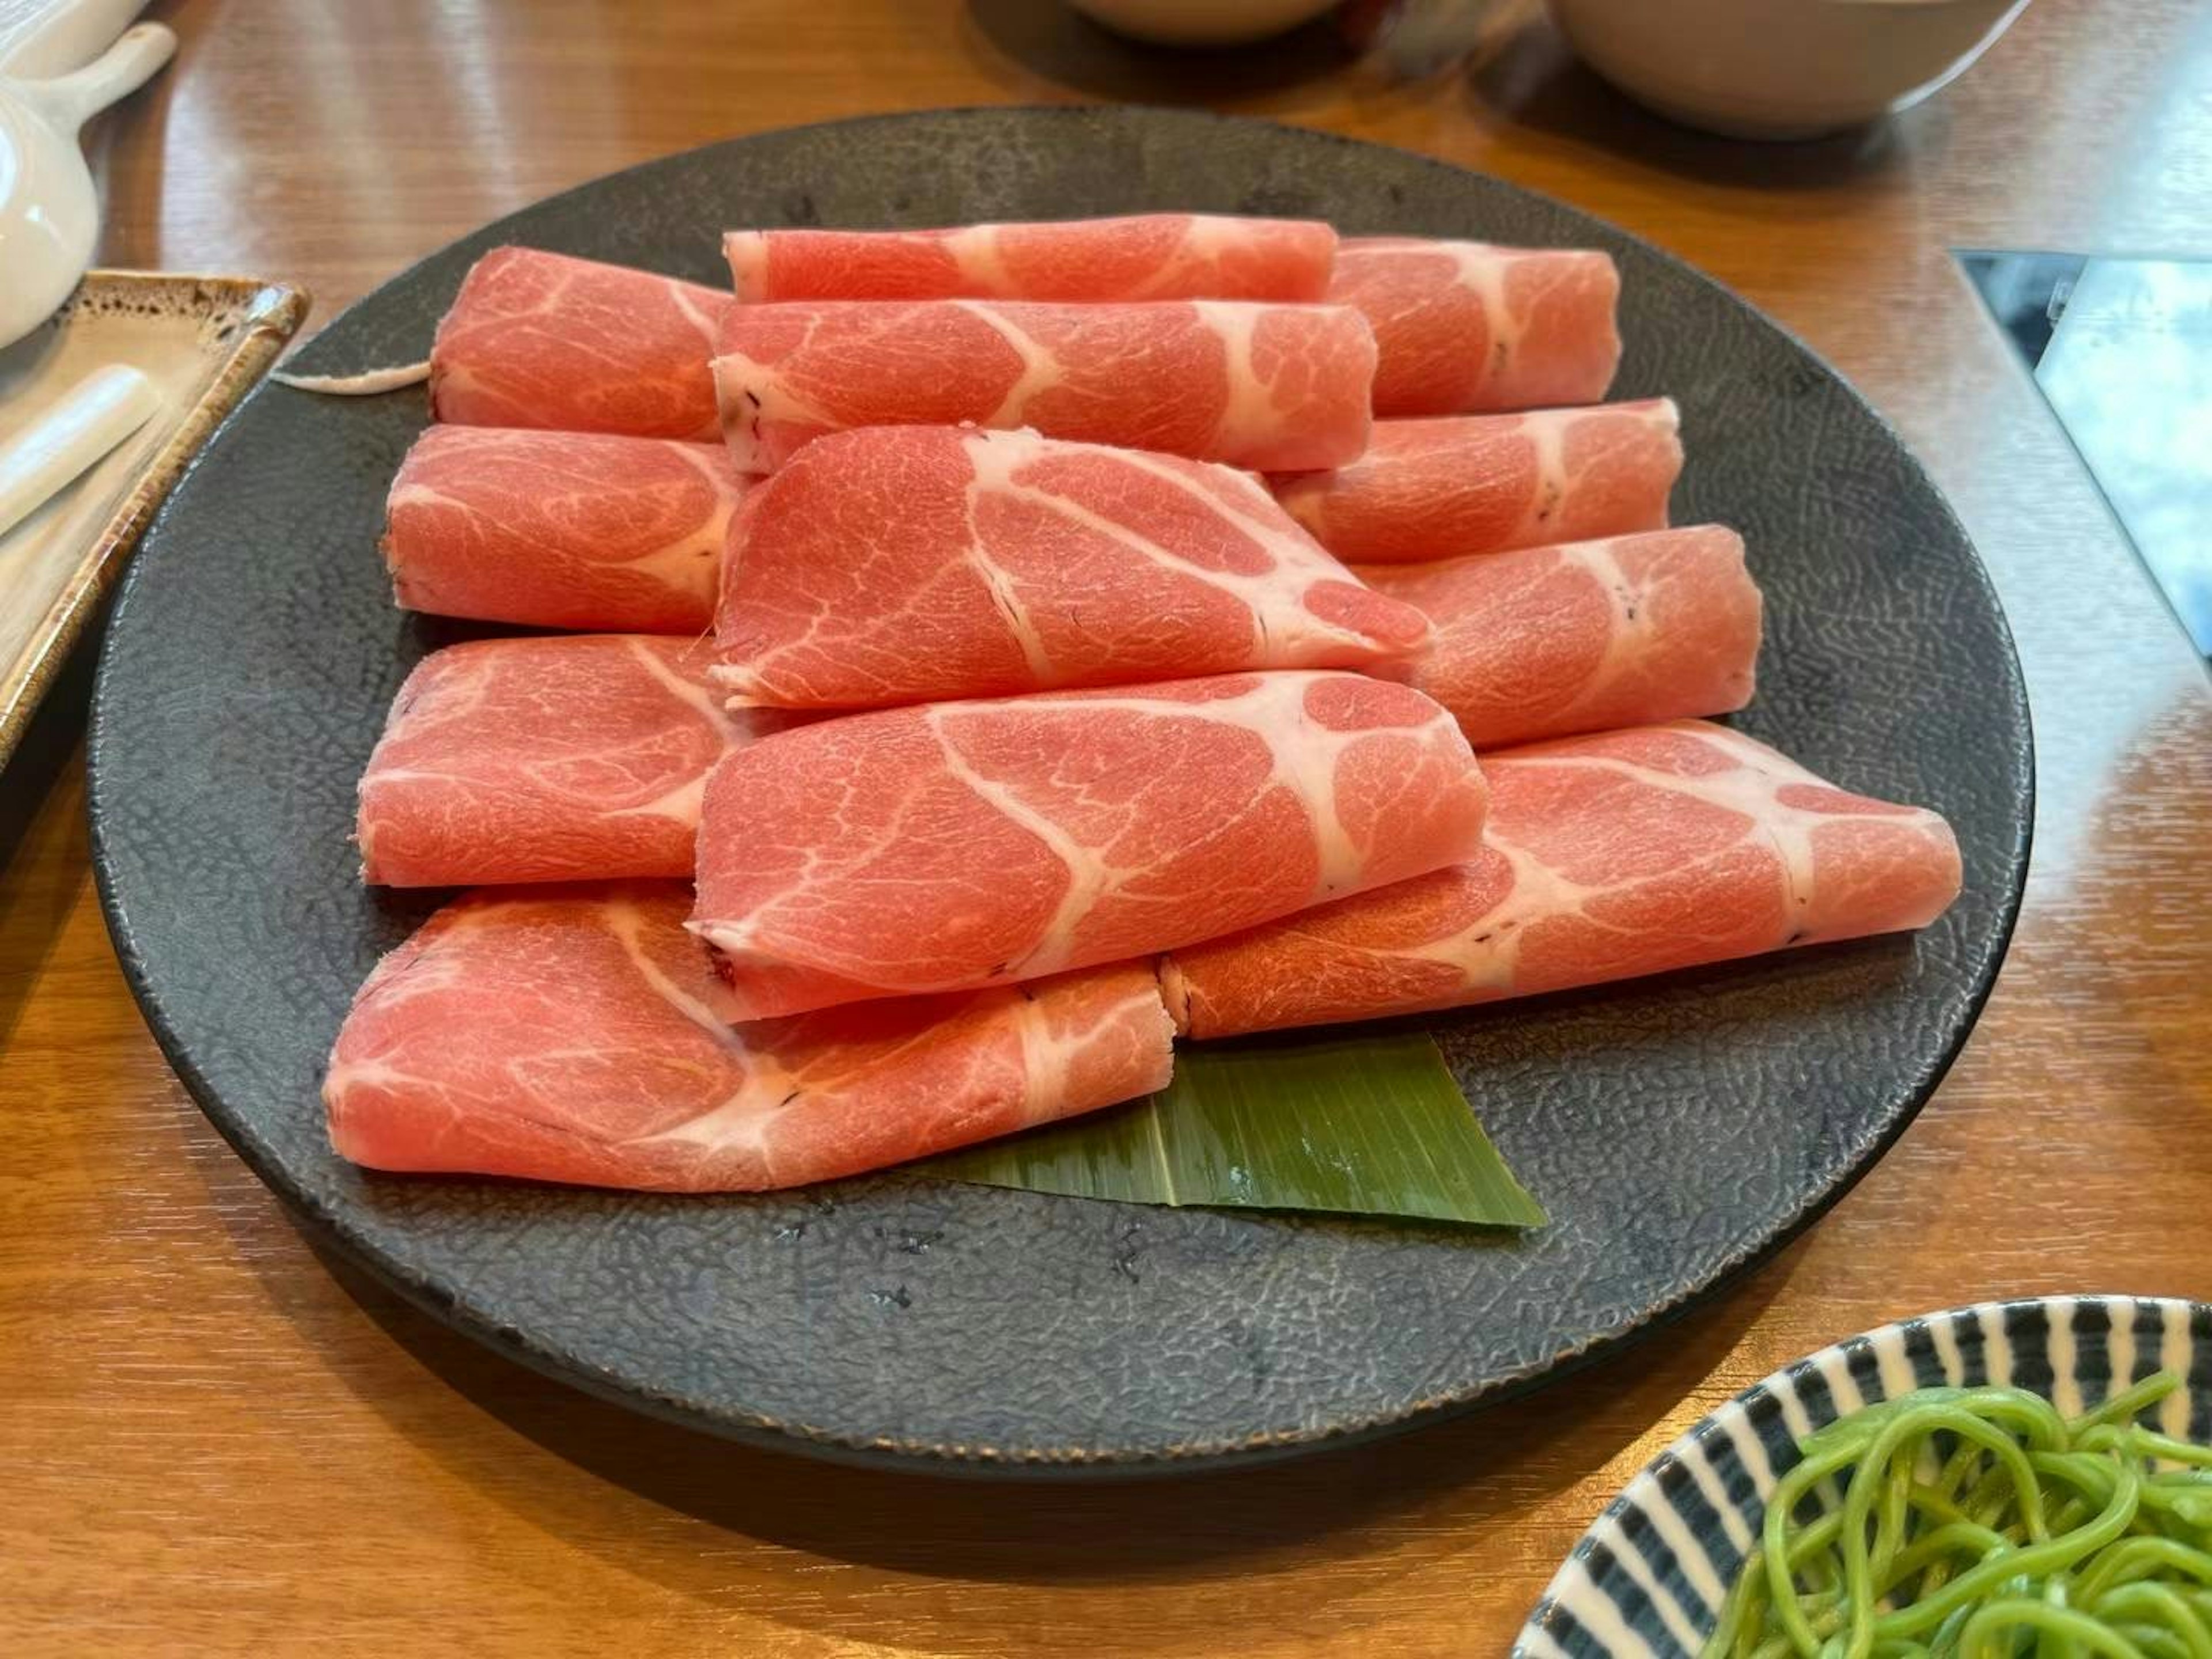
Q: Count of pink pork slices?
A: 12